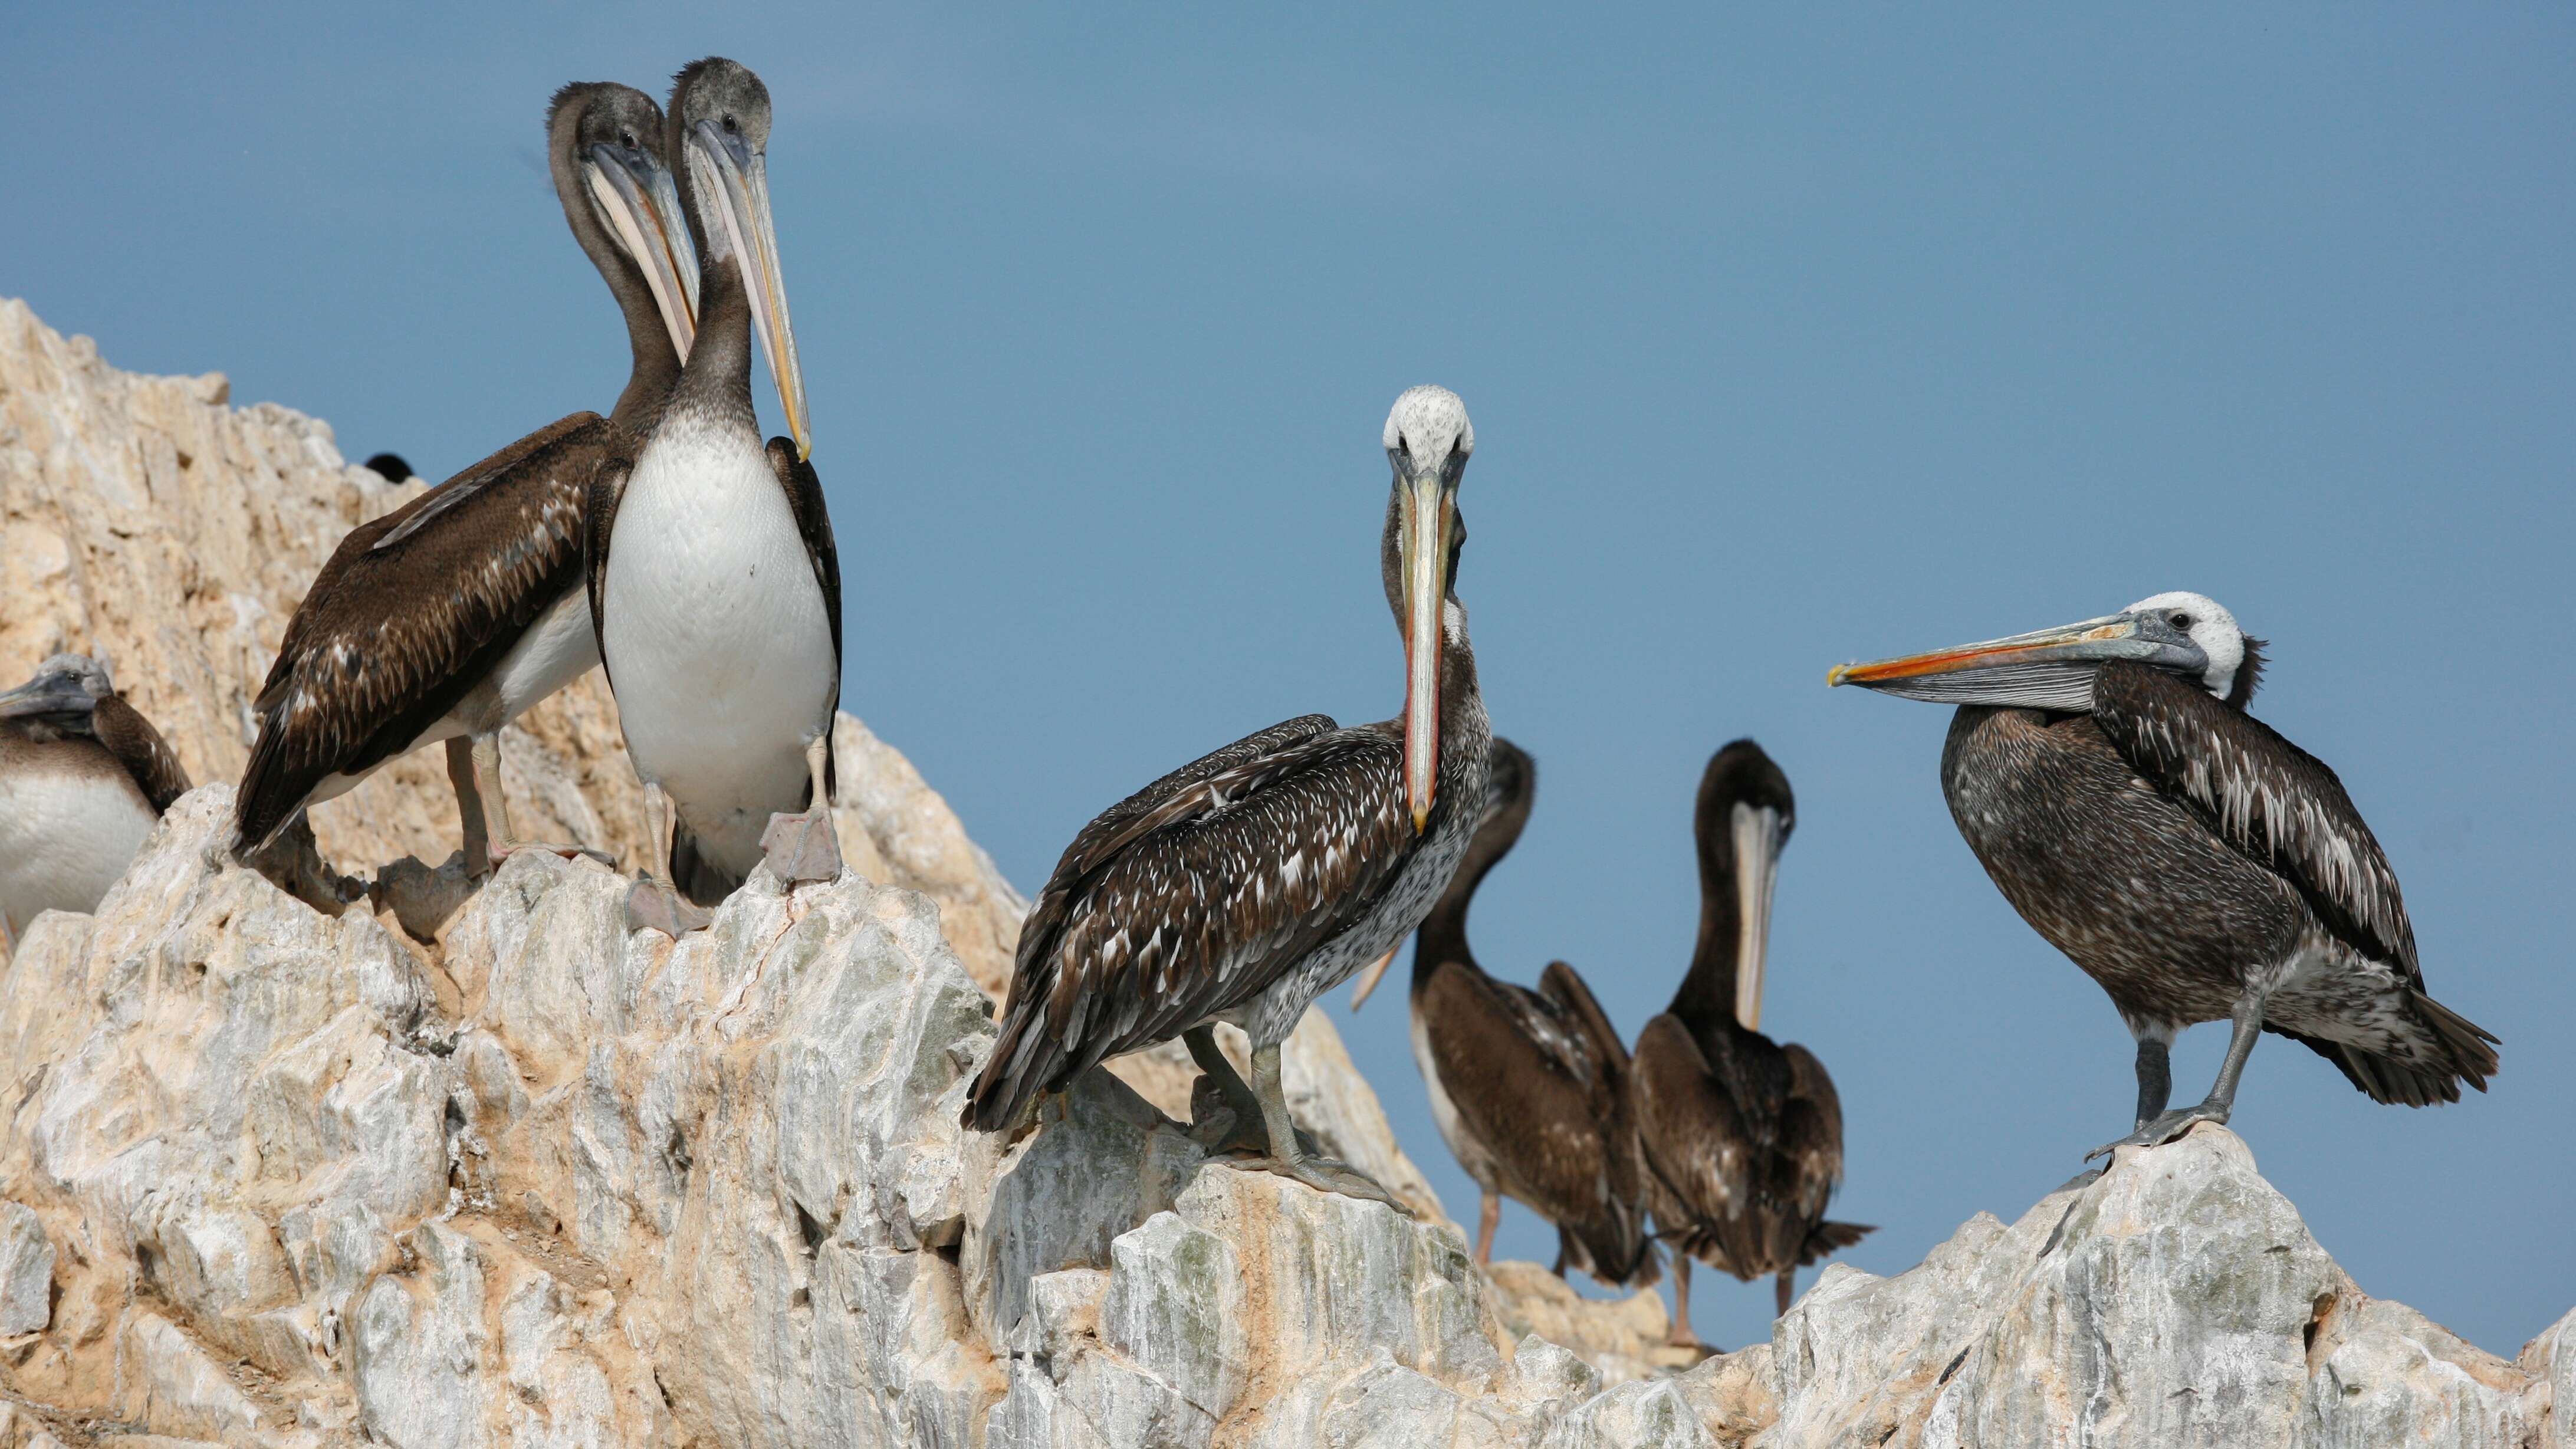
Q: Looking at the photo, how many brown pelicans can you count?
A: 7